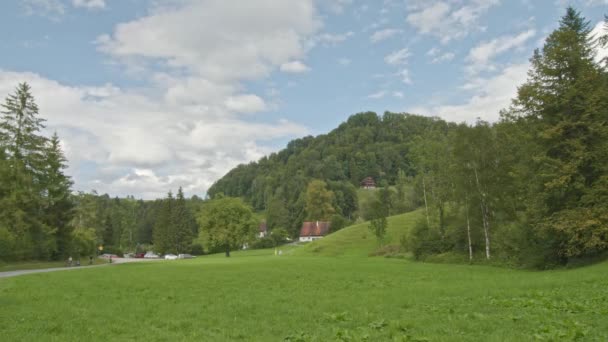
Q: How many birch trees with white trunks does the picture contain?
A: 3